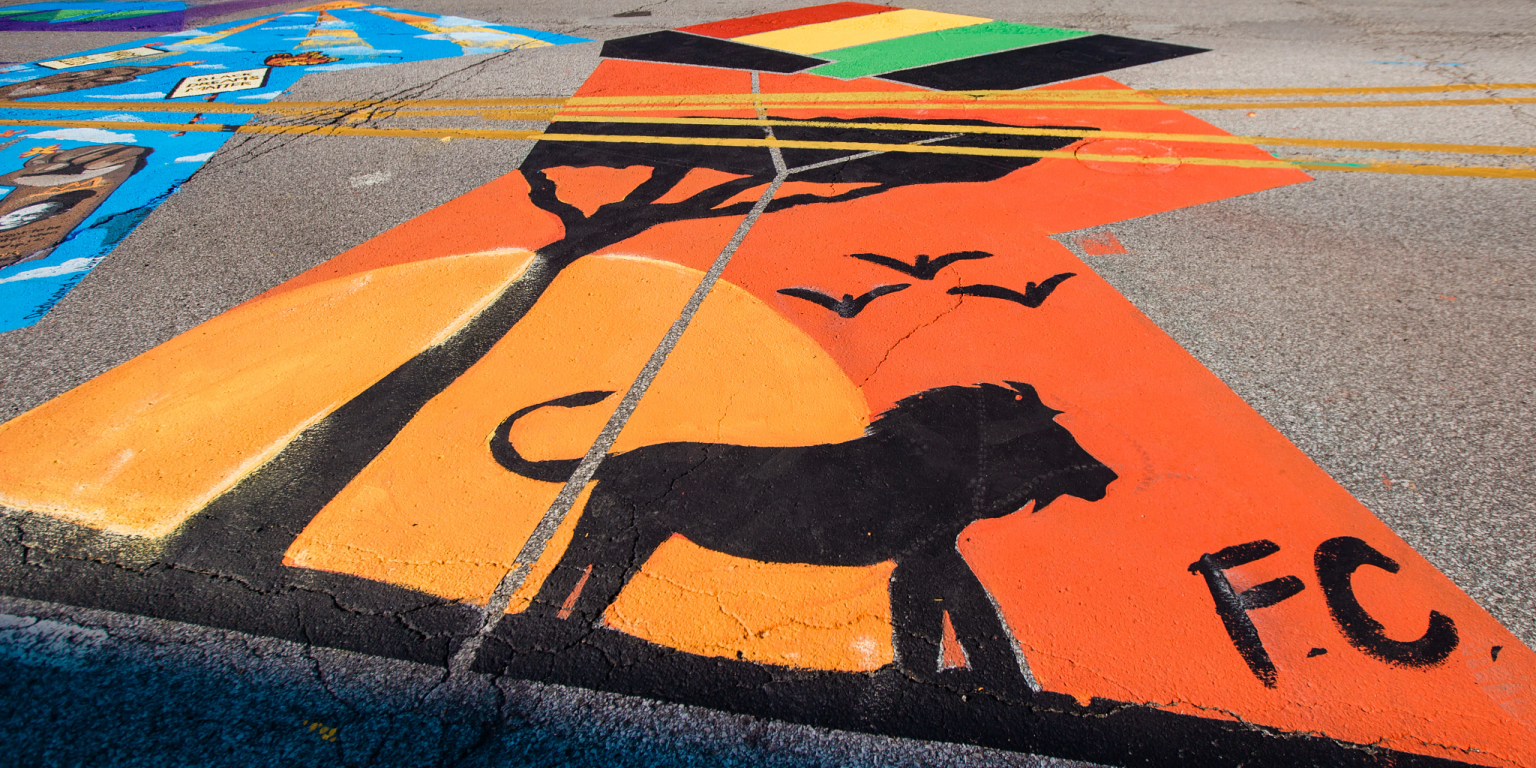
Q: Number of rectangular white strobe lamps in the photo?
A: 0